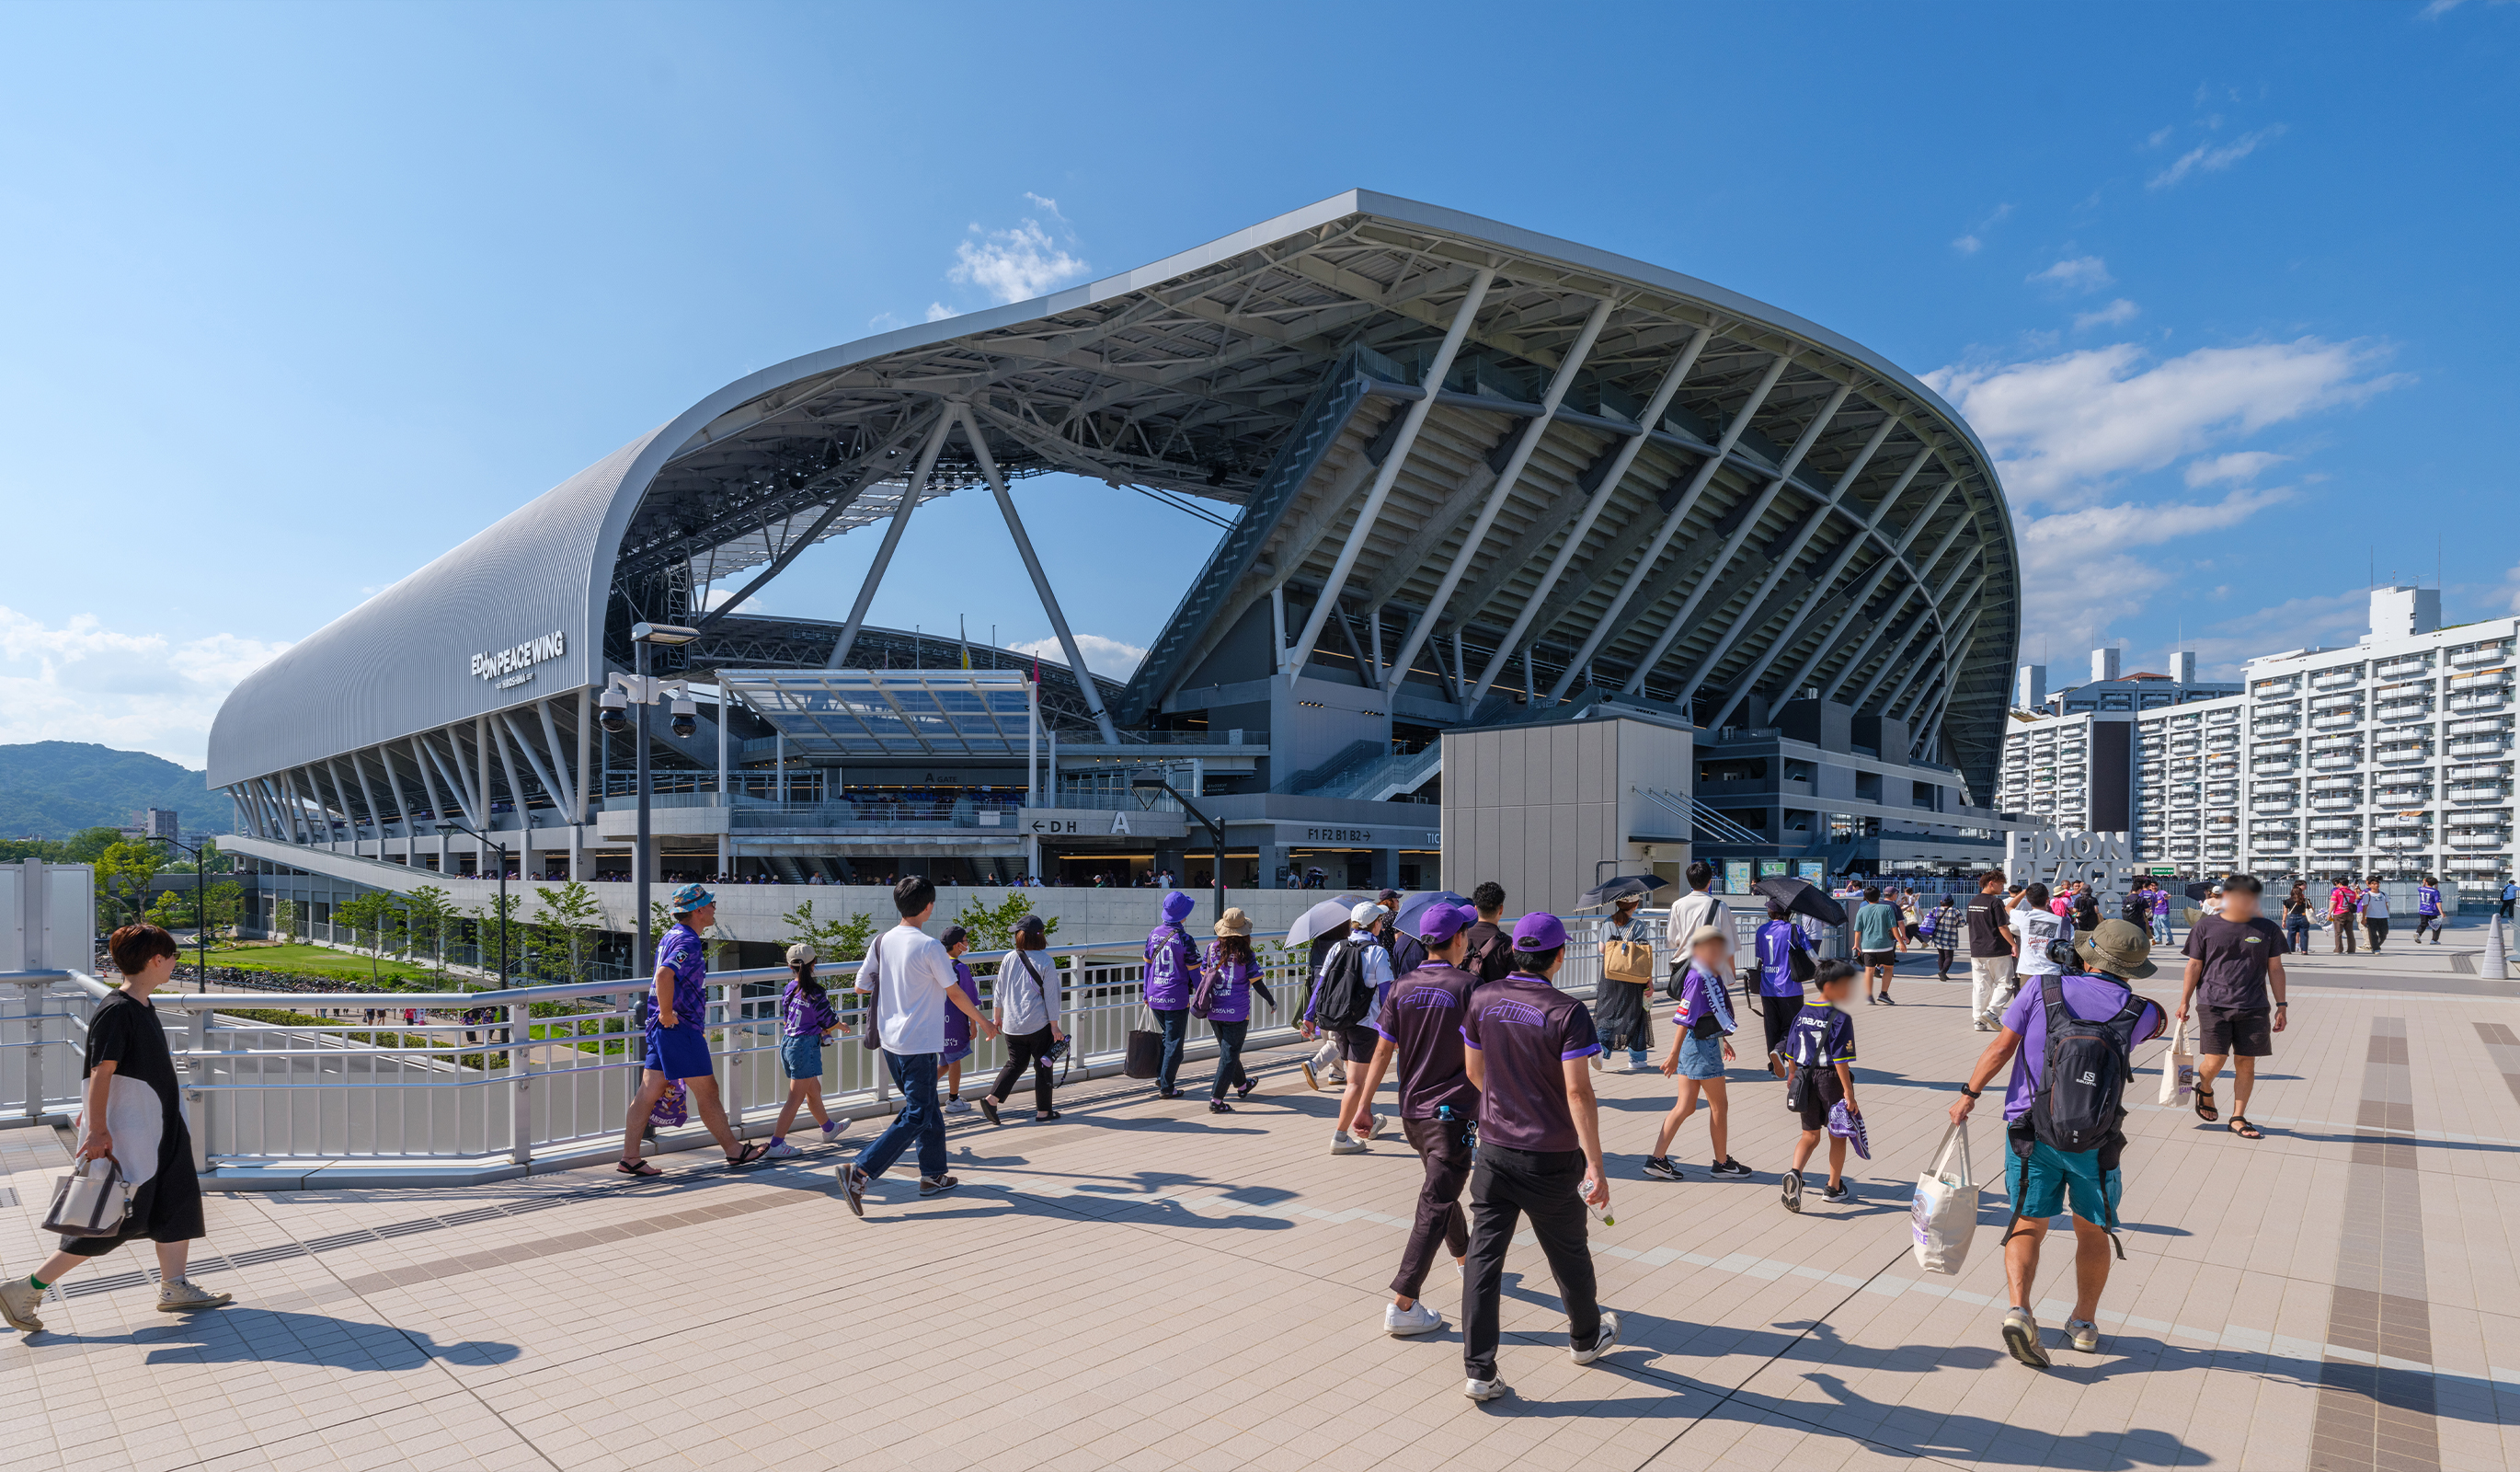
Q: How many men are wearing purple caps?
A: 2